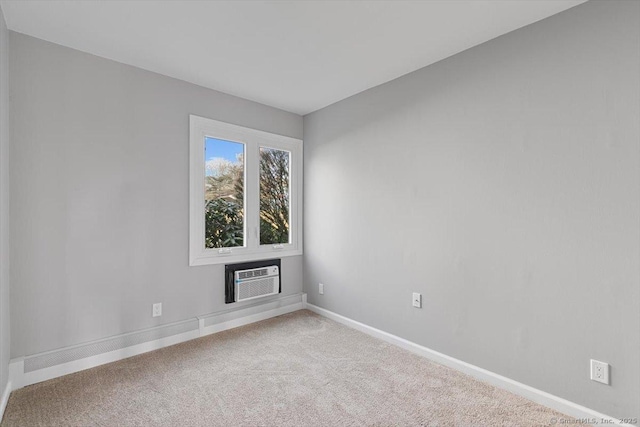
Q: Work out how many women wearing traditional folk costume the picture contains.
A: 0